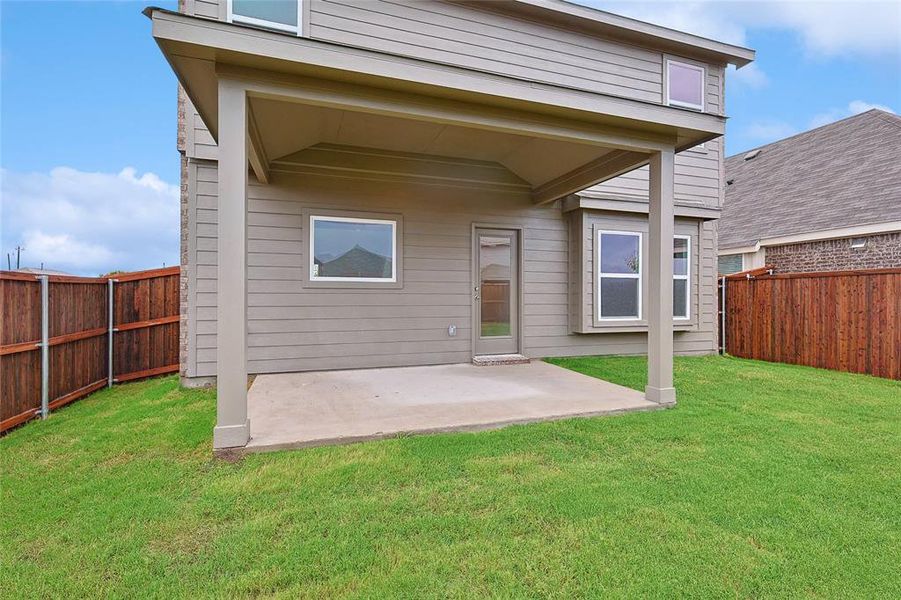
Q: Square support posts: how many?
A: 2